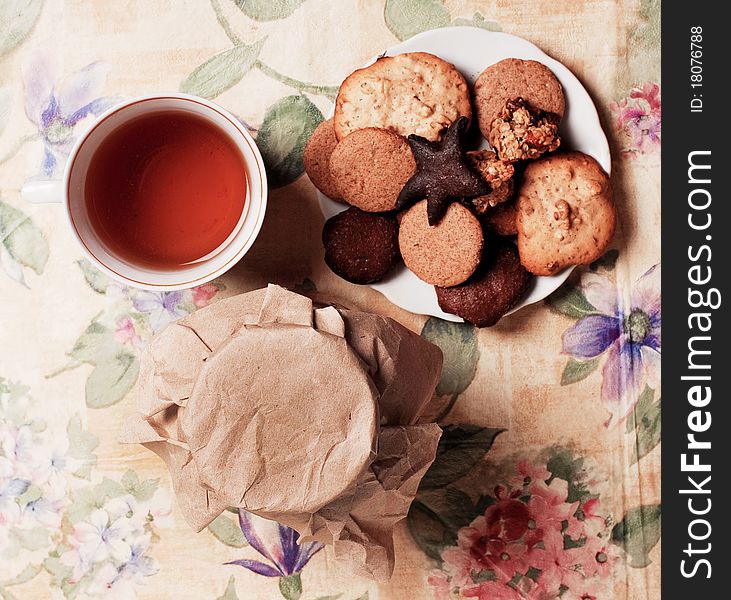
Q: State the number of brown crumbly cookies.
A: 2